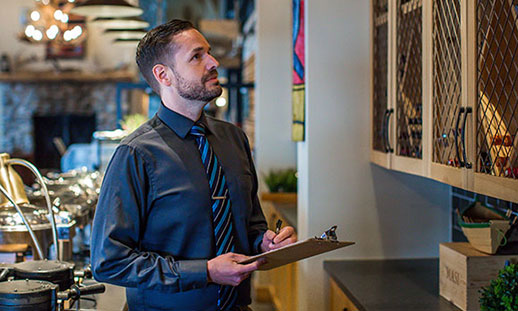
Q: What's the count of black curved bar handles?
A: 4